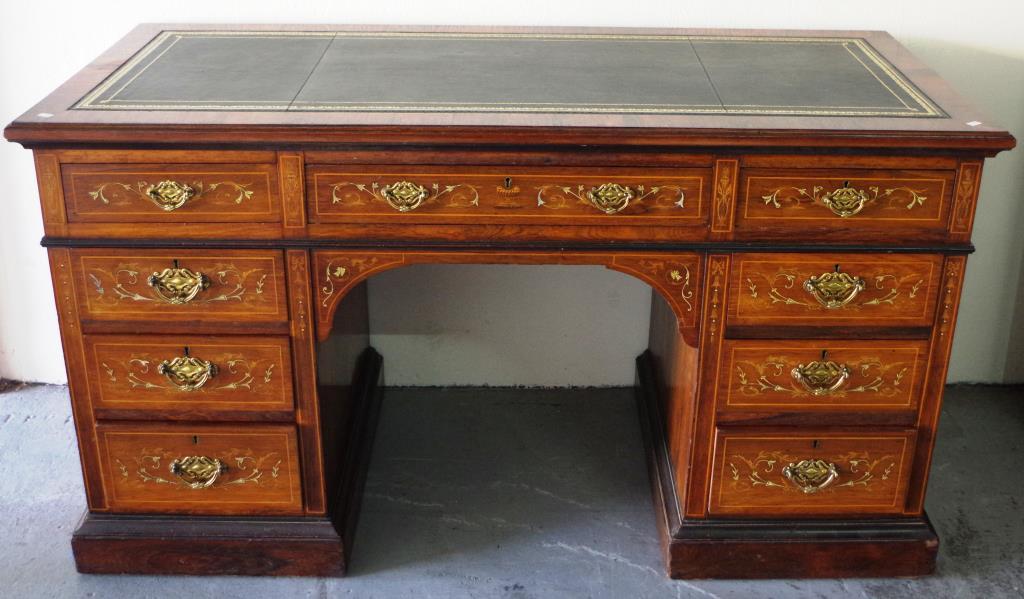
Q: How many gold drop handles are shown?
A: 10